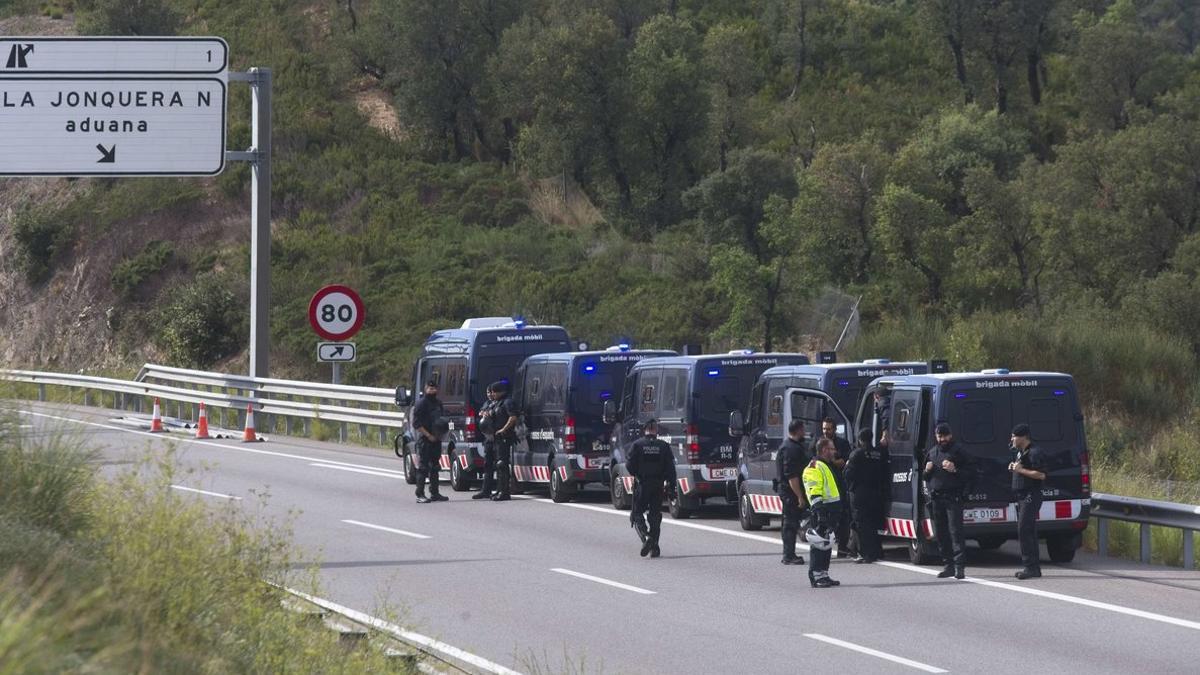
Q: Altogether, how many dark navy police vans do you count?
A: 5